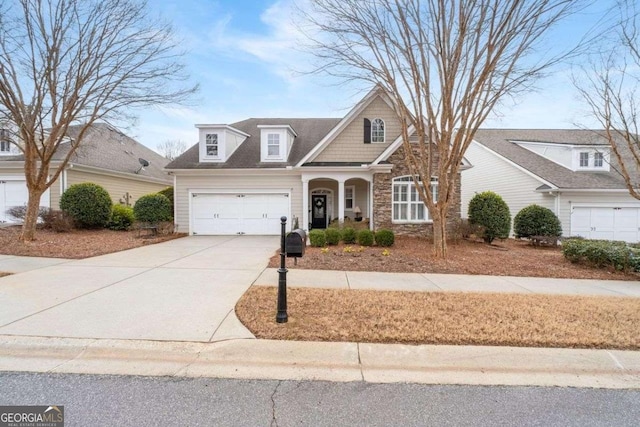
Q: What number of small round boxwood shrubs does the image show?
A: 5